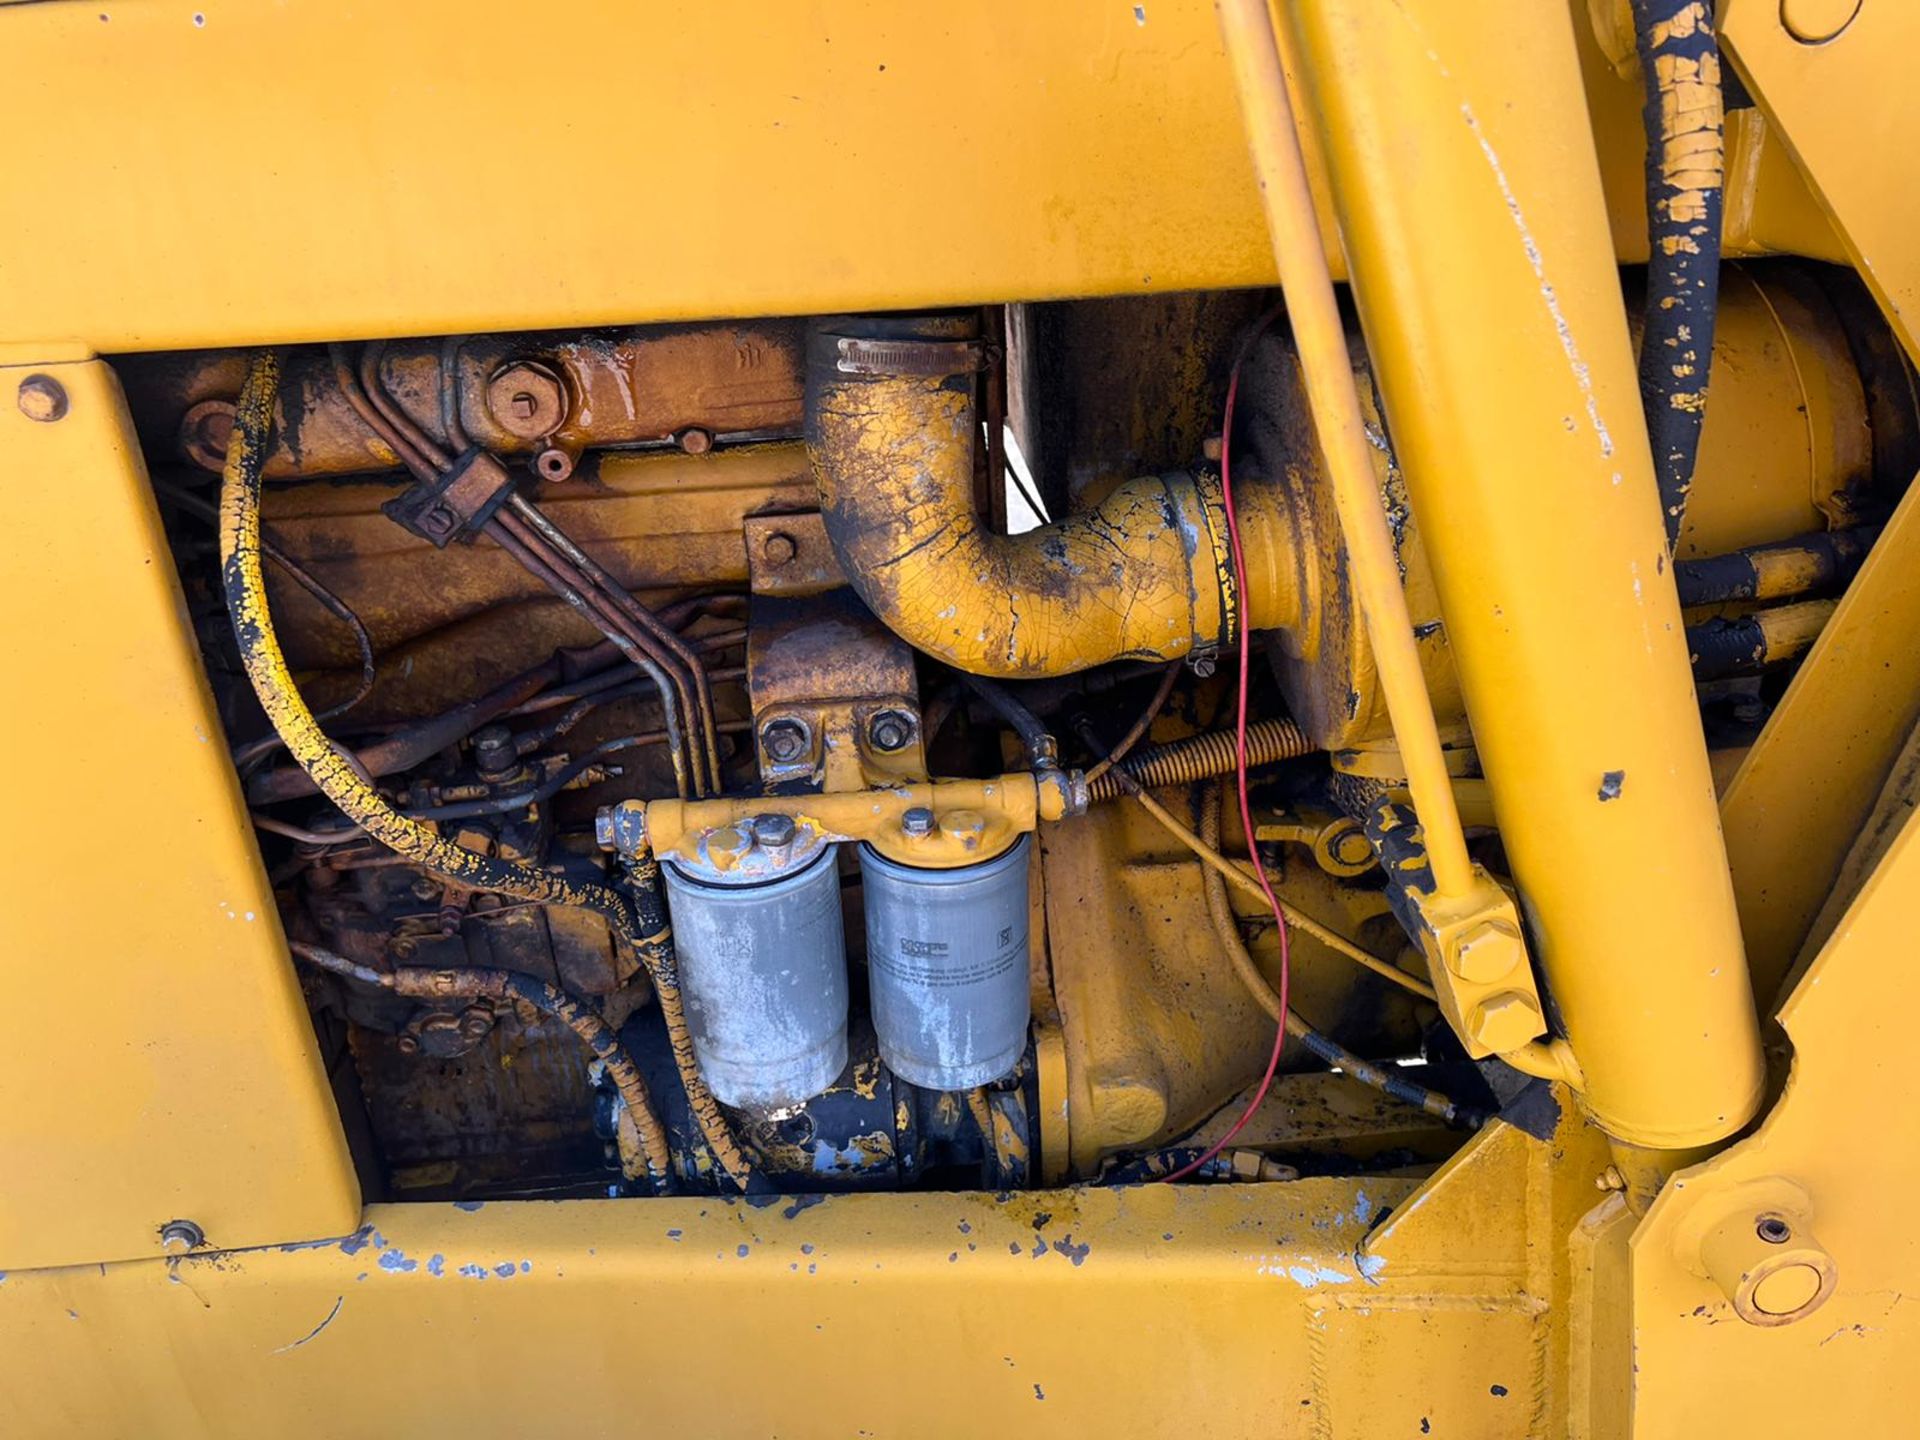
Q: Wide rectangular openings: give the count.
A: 1